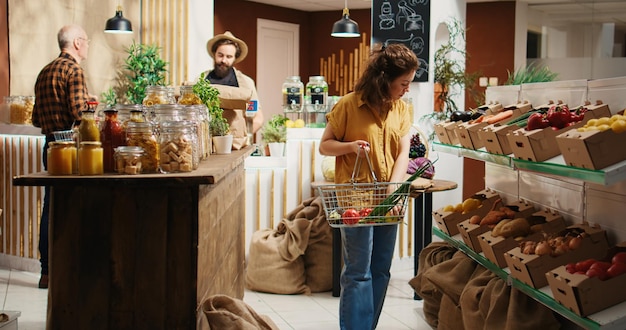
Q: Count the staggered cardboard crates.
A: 10